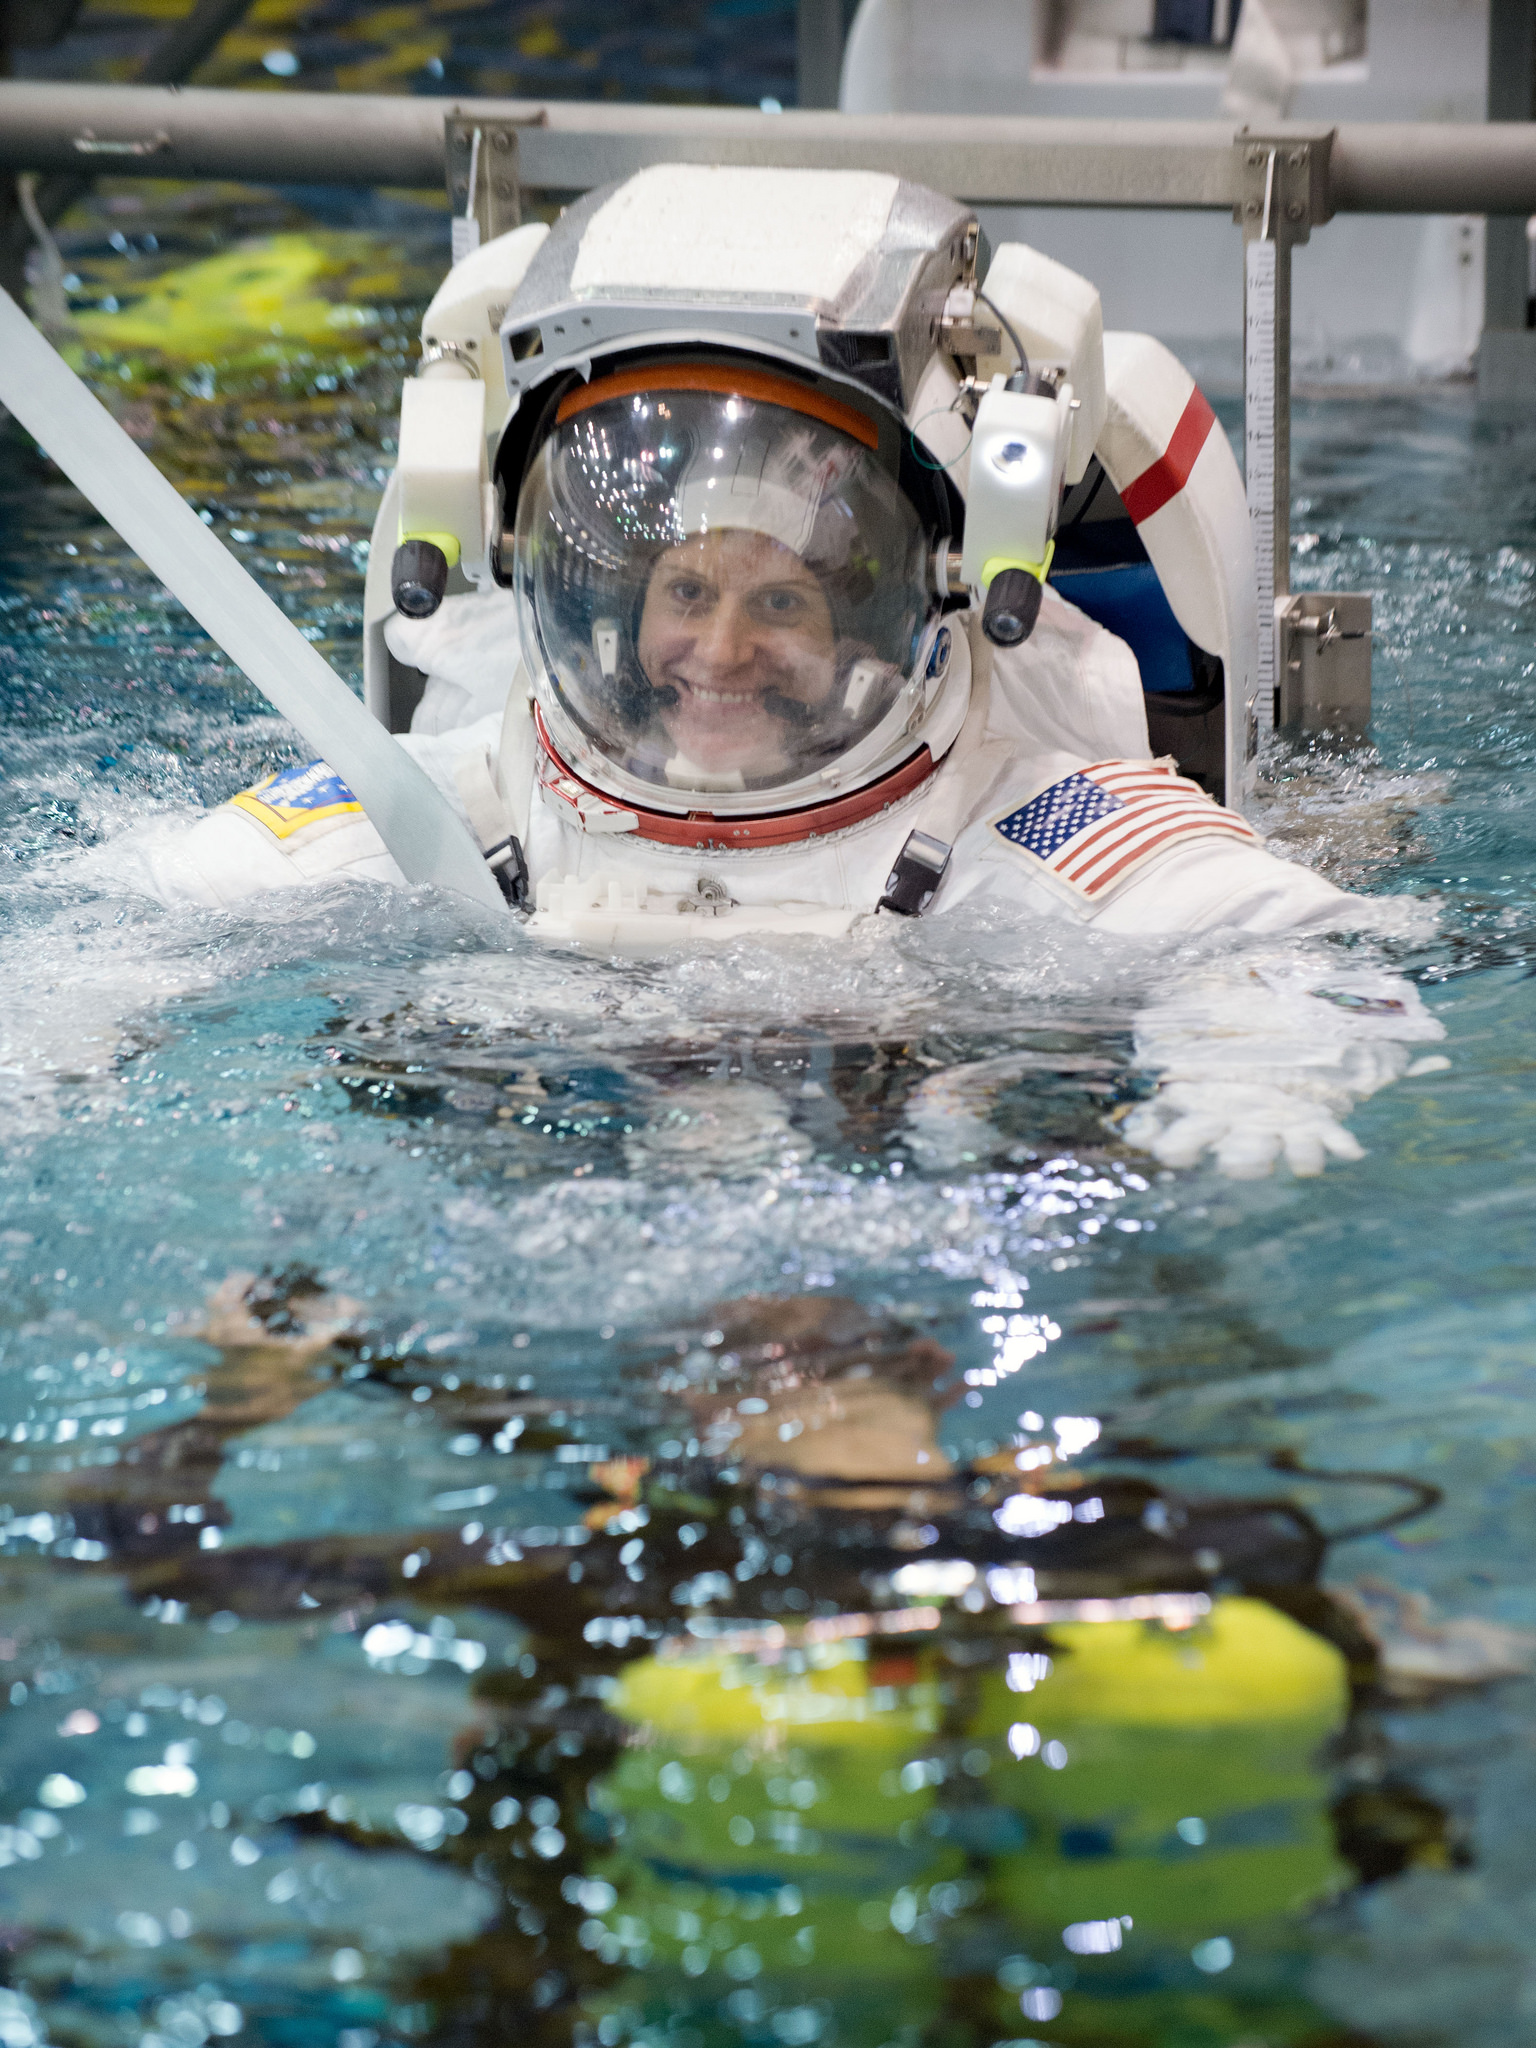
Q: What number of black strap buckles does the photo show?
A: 2